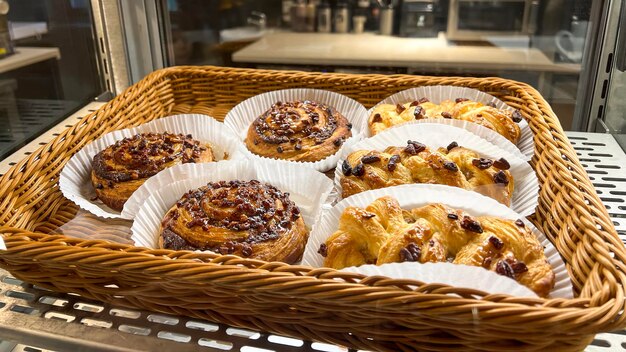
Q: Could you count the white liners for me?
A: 6